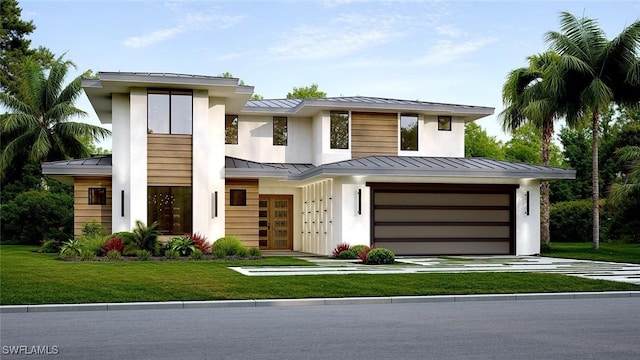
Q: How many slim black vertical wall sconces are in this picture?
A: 4